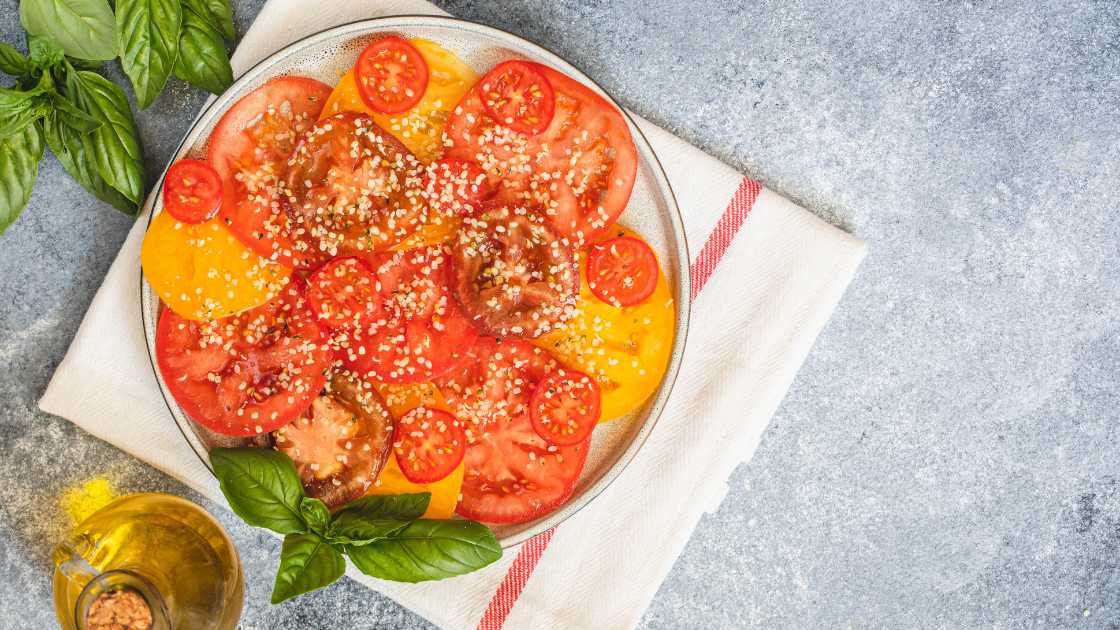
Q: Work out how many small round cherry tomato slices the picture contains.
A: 8